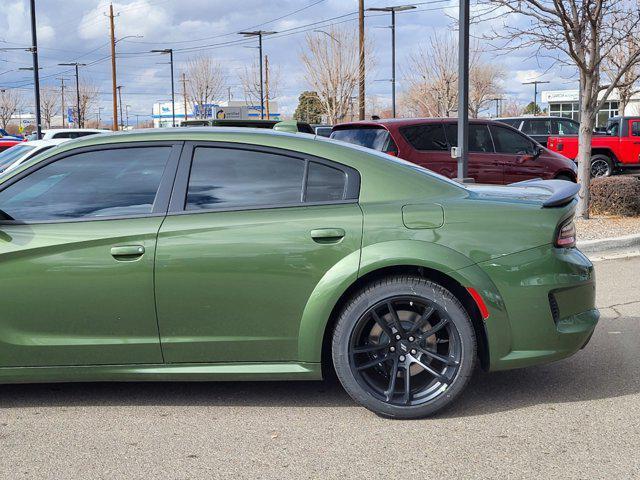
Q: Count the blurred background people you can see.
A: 0